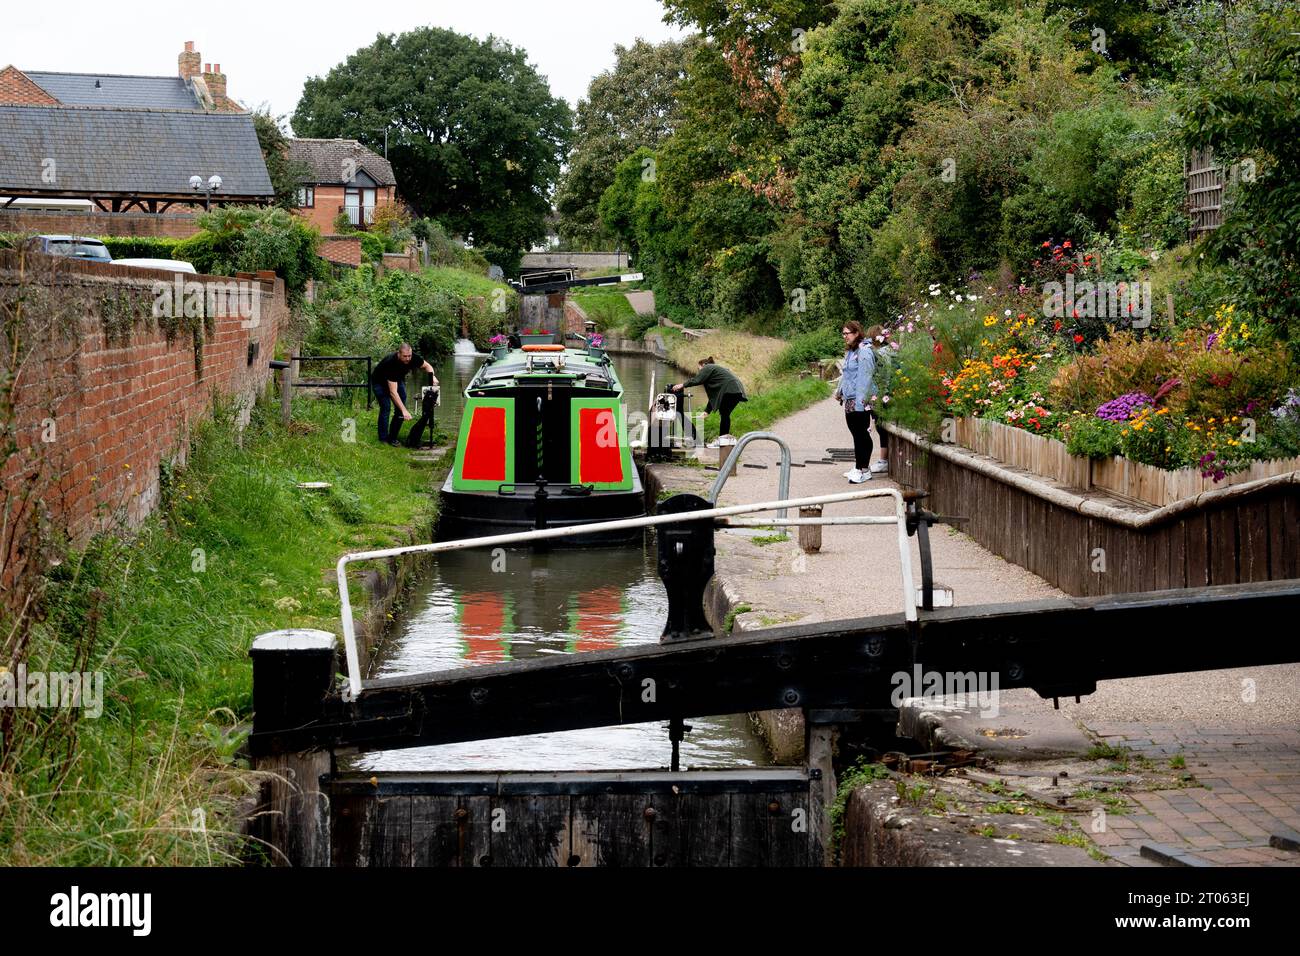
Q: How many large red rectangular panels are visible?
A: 2